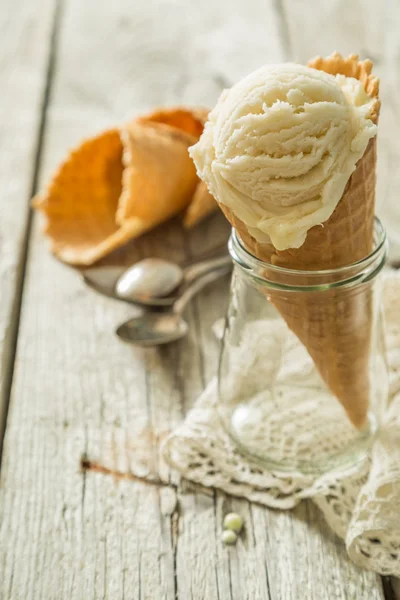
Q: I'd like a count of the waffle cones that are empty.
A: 2